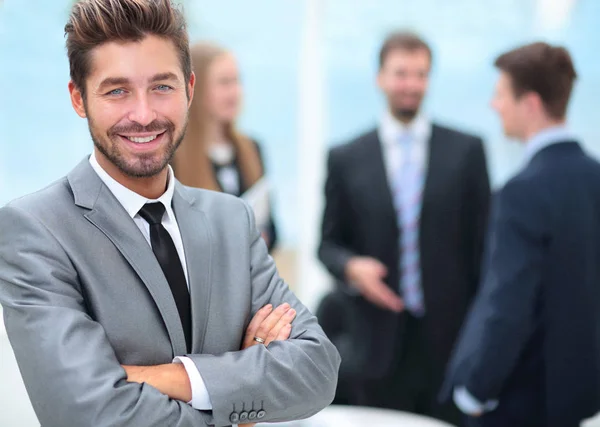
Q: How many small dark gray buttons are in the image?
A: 4